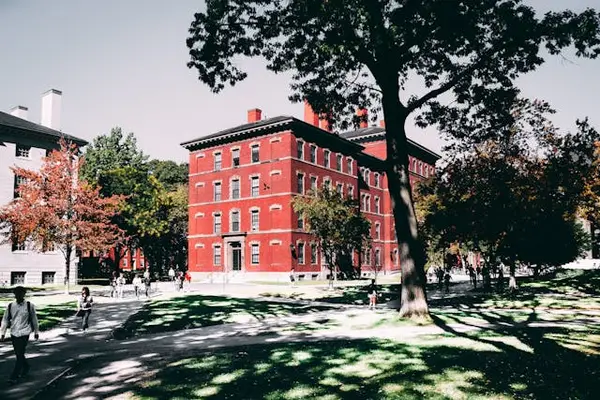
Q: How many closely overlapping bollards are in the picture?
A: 0